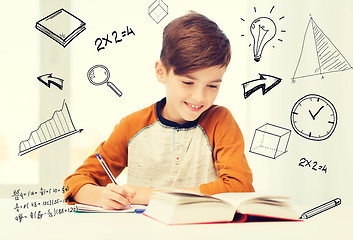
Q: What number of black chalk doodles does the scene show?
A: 14